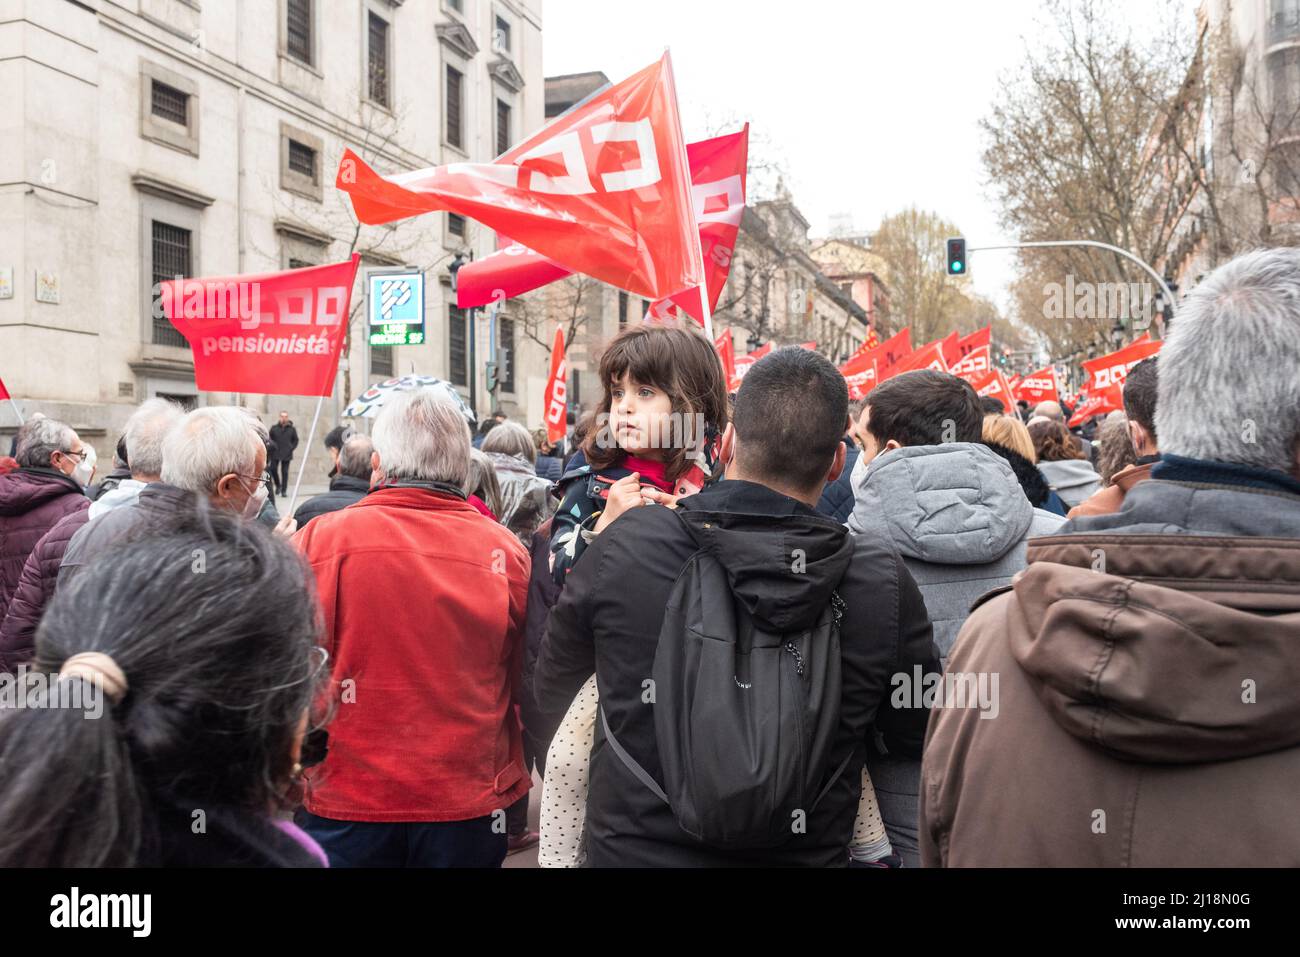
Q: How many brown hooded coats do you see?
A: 1